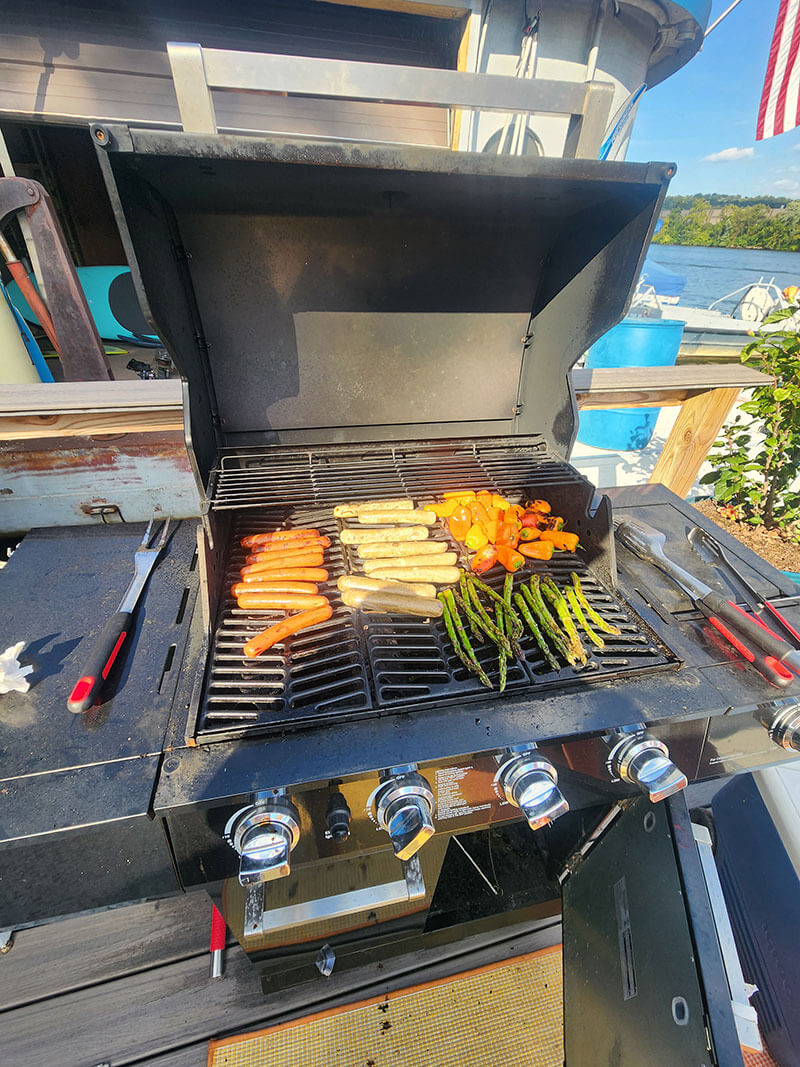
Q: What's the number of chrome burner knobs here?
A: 5